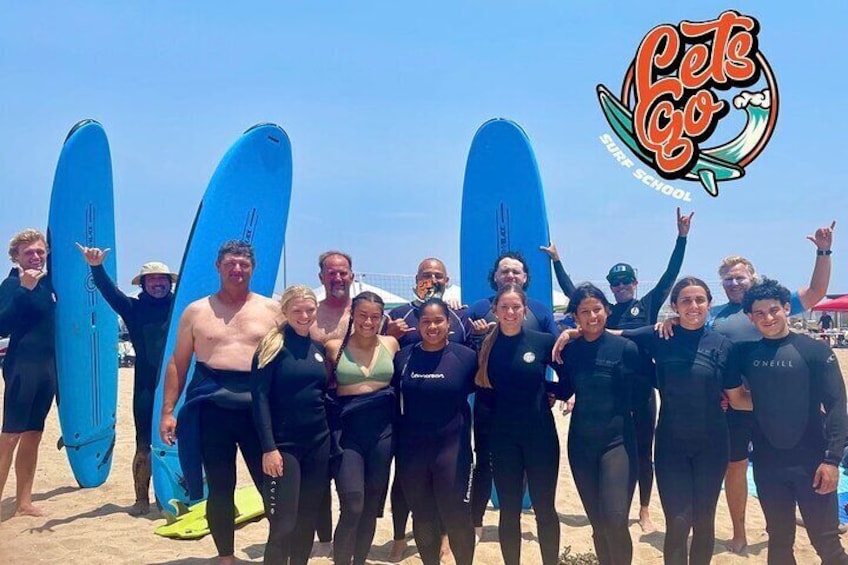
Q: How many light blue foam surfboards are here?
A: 3